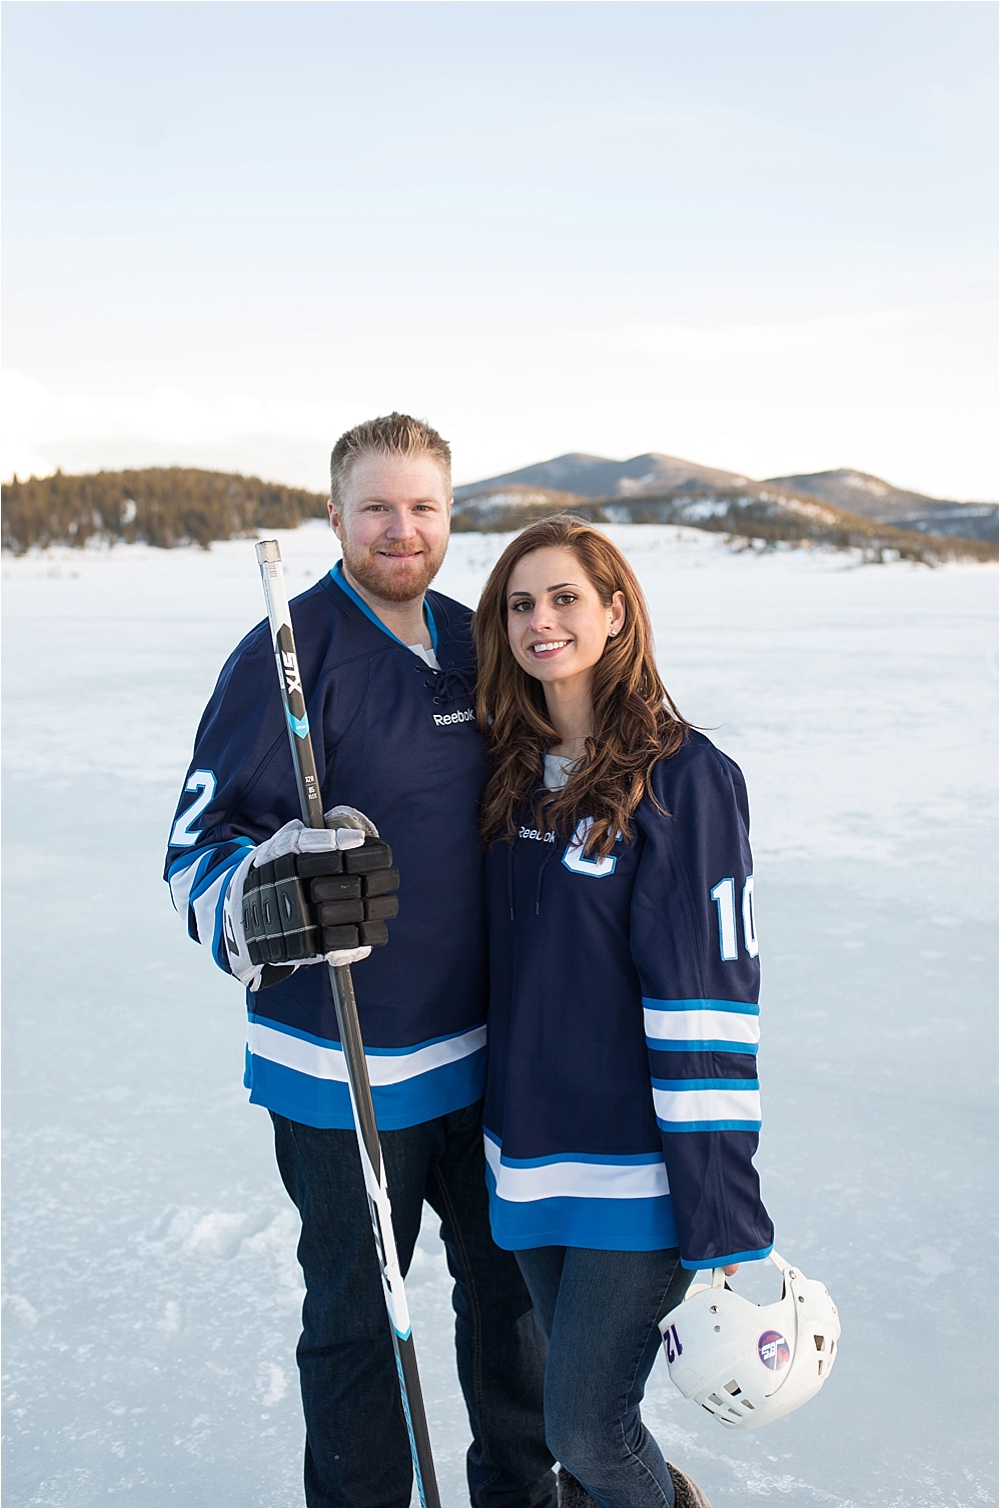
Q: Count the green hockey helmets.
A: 0